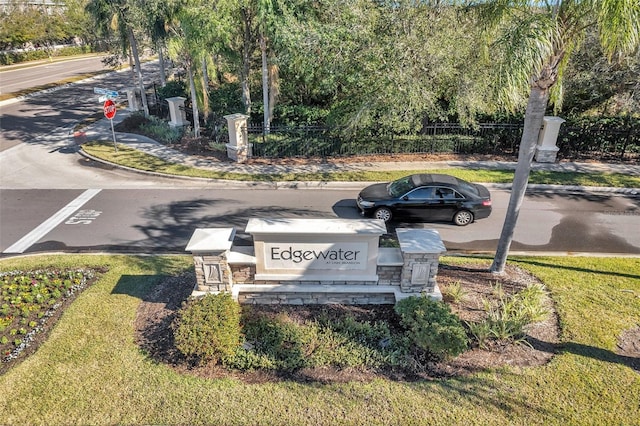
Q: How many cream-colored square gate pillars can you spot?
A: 4